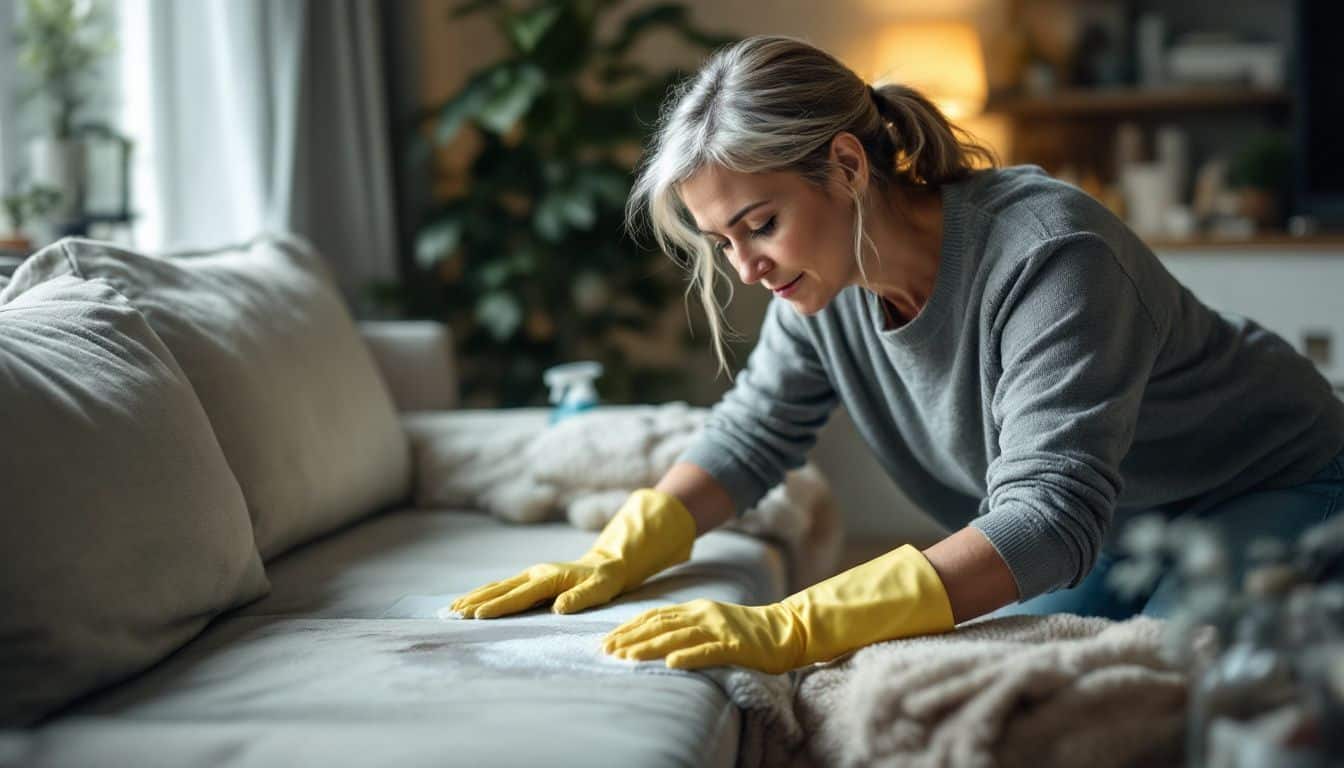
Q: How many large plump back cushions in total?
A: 2